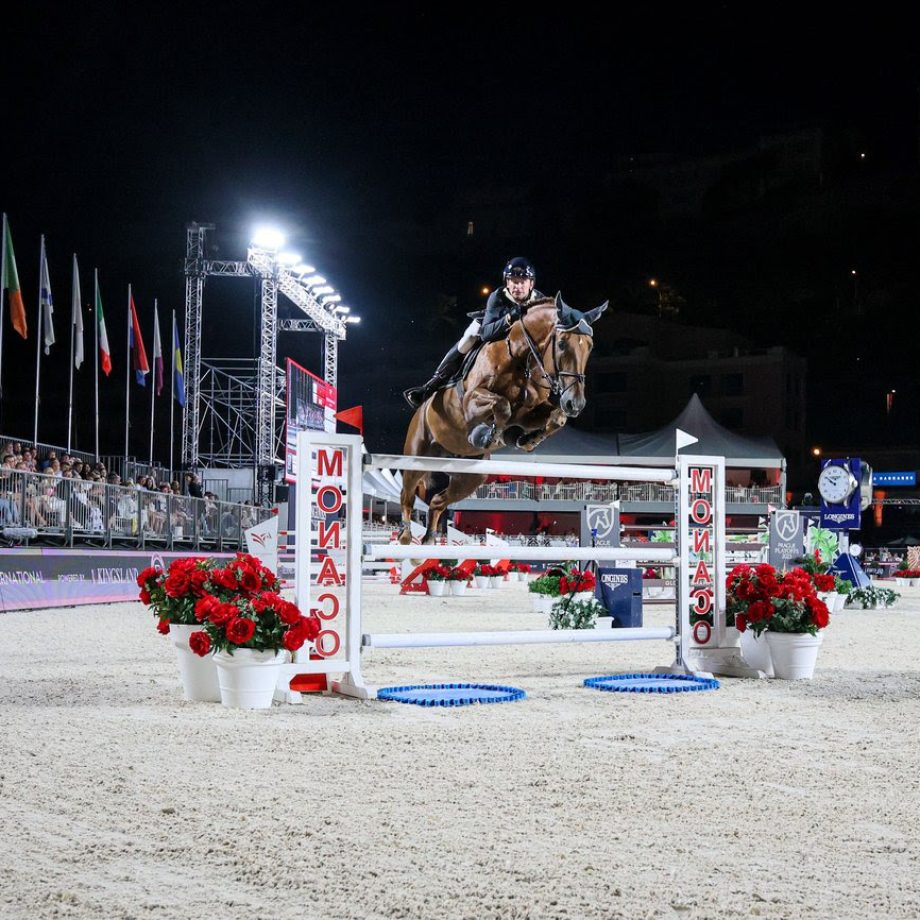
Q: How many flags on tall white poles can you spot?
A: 7